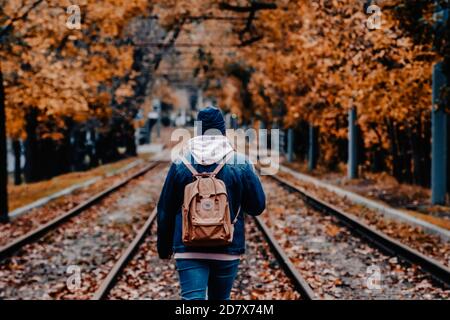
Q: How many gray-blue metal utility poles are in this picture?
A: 4